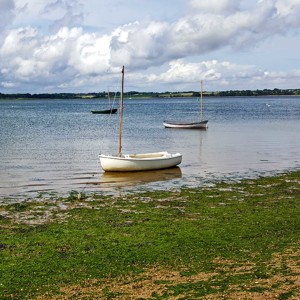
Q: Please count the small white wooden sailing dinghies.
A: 2